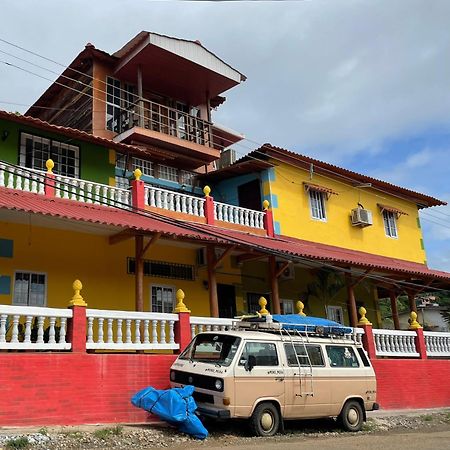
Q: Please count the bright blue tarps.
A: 2